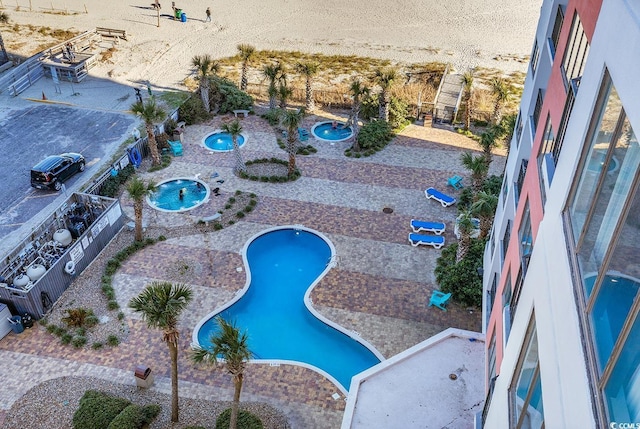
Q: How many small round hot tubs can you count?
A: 3